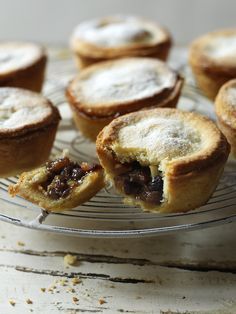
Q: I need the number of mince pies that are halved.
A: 1